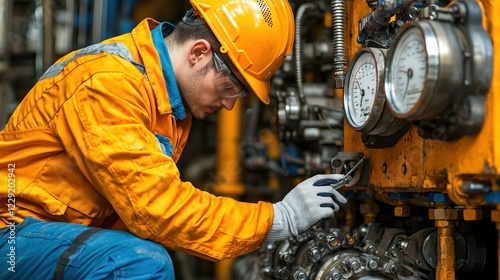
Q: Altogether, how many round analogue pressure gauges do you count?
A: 2